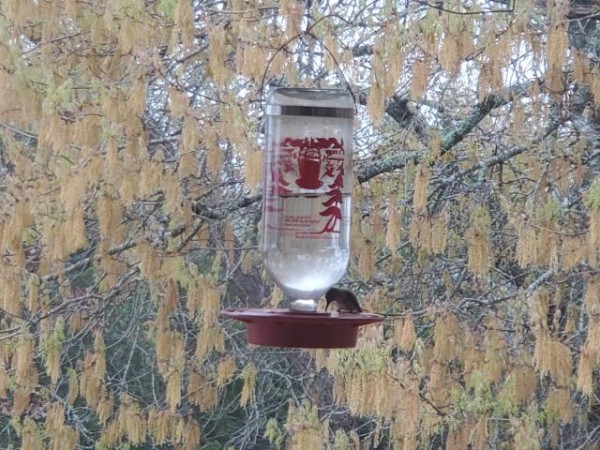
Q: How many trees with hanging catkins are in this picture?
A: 1